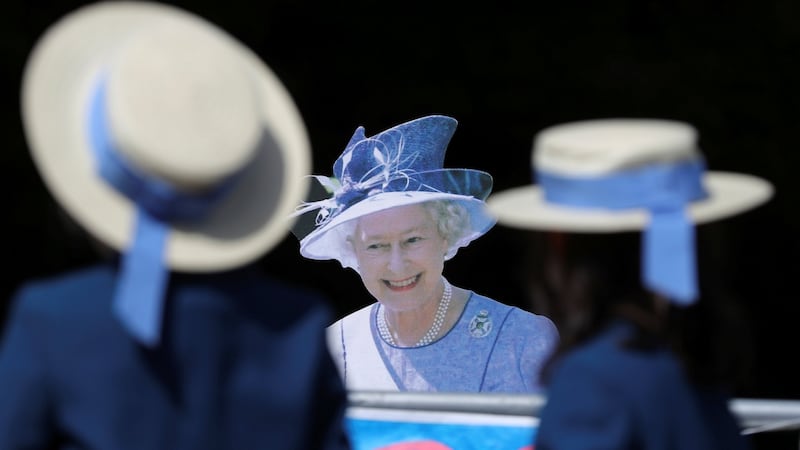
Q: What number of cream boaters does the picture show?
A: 2